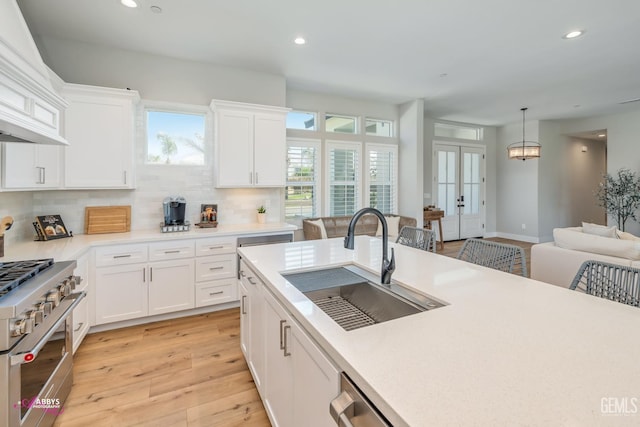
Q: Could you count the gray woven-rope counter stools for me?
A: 3